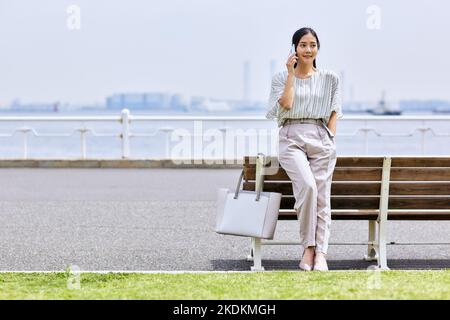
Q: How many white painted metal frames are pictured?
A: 2